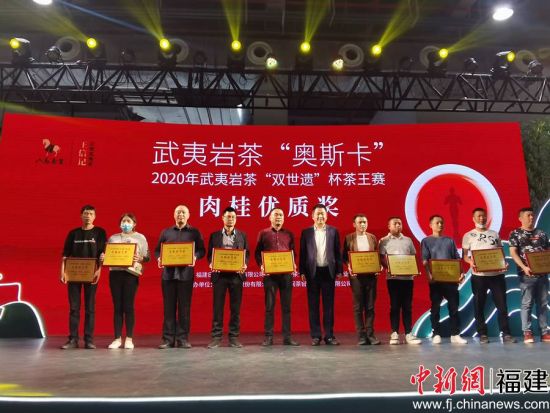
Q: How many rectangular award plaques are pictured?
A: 10